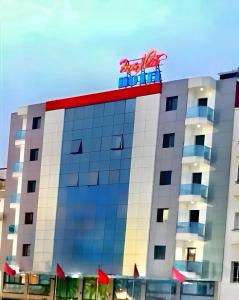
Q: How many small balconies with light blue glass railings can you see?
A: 10